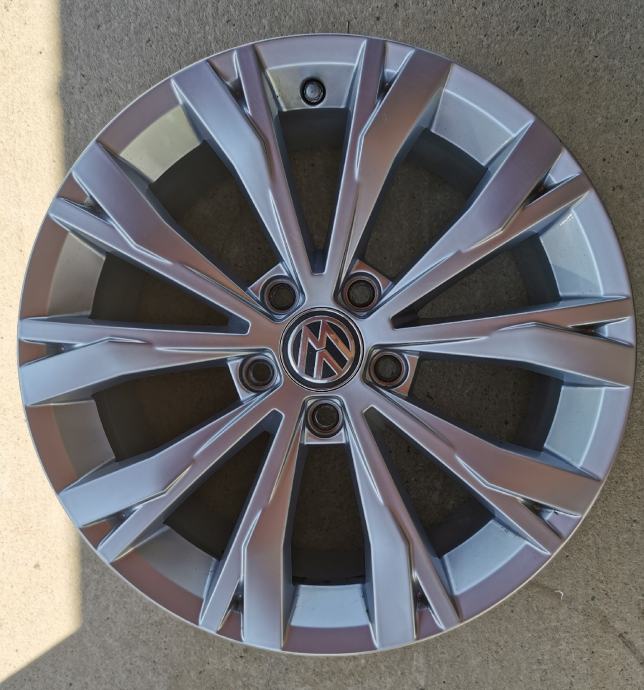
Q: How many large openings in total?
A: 10